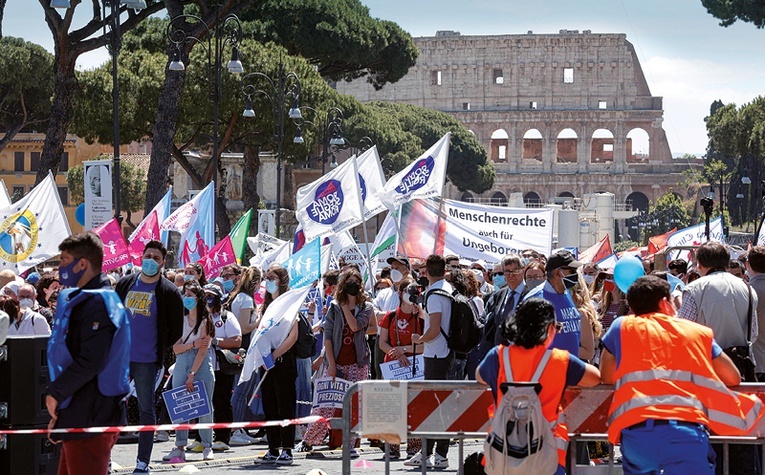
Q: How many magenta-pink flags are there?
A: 3